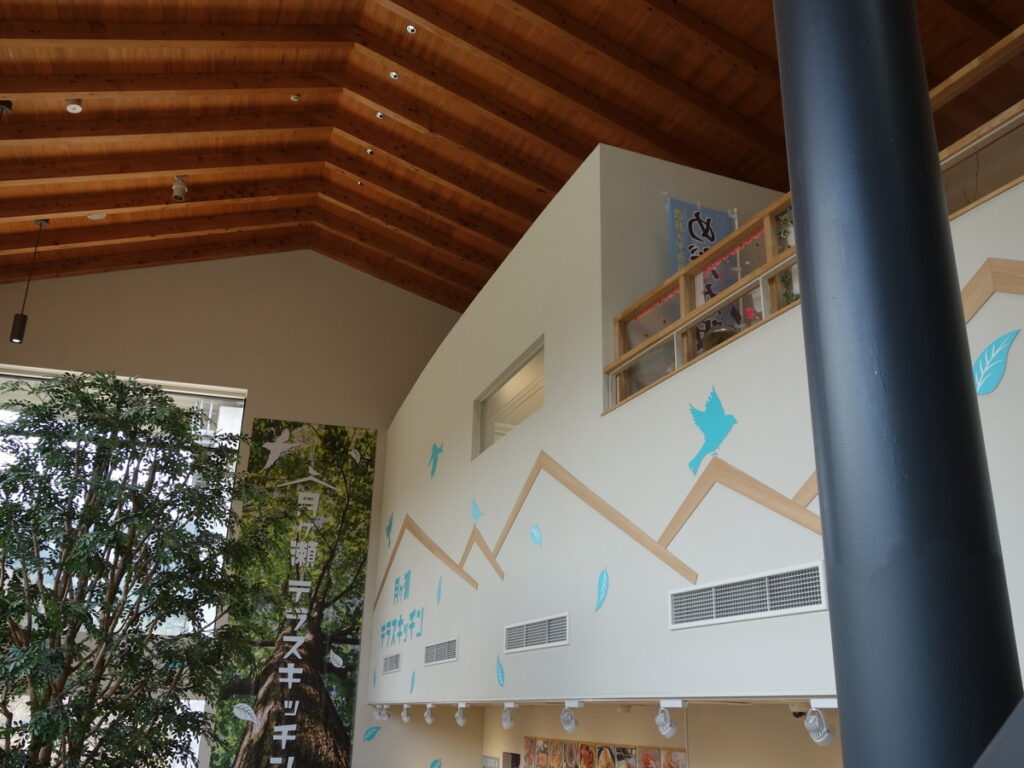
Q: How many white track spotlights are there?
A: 9